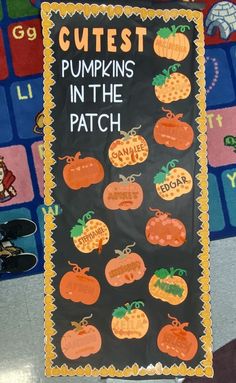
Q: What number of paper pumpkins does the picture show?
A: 15